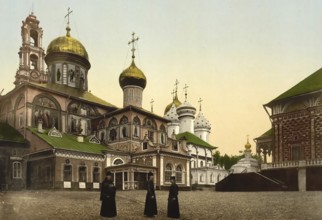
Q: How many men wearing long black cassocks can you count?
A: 3